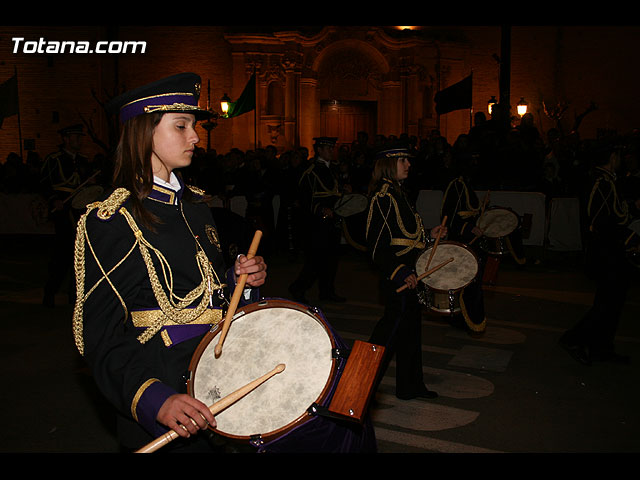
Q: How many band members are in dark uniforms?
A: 6